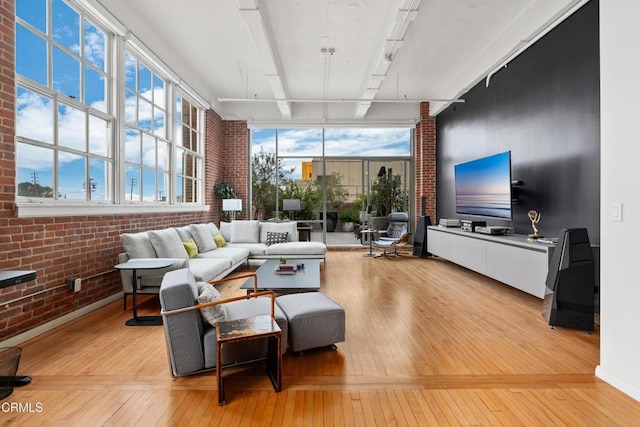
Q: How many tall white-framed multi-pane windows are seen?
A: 3